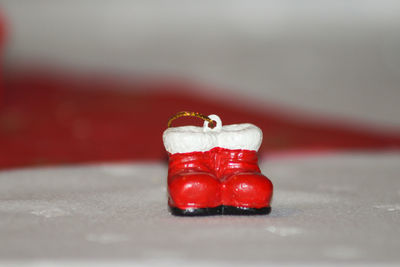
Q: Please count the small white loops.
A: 1